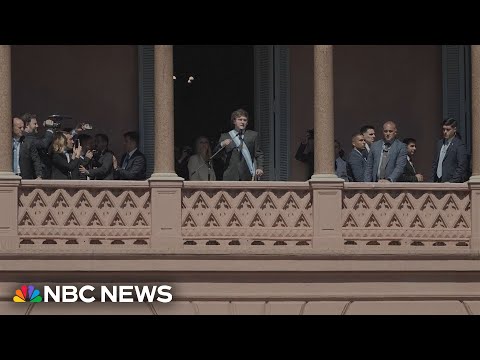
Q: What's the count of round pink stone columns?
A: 4